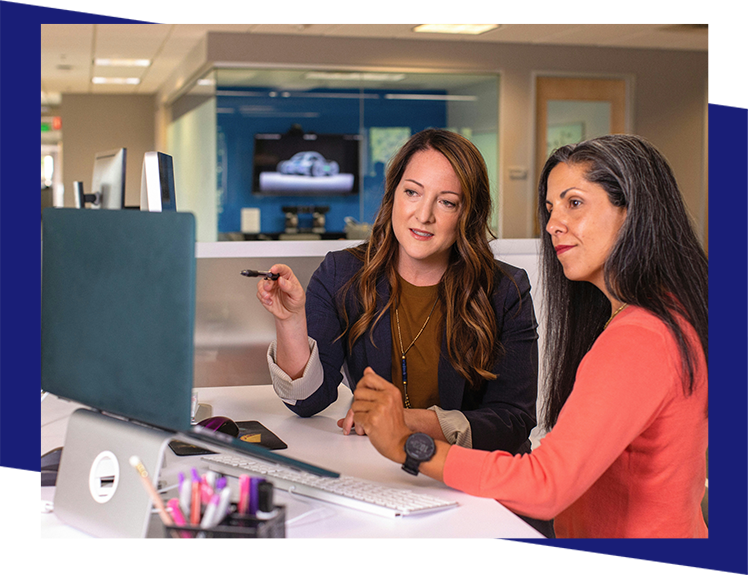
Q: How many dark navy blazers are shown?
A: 1